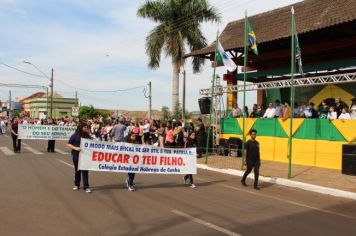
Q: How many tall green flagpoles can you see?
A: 3